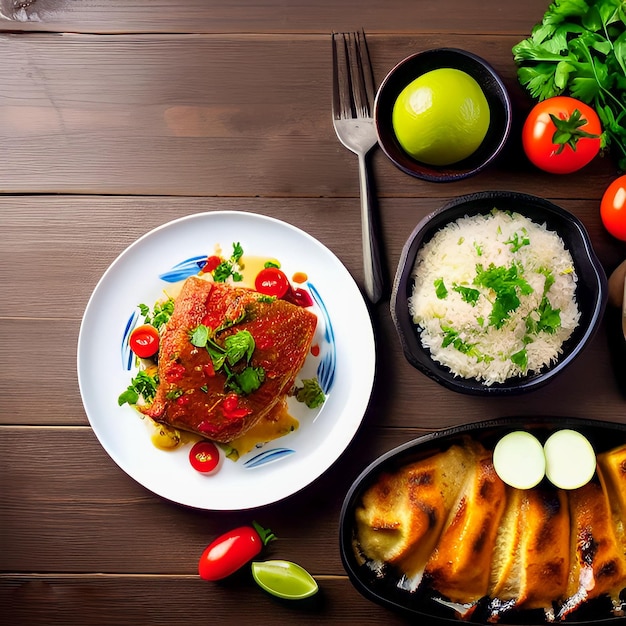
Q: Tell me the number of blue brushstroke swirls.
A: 4